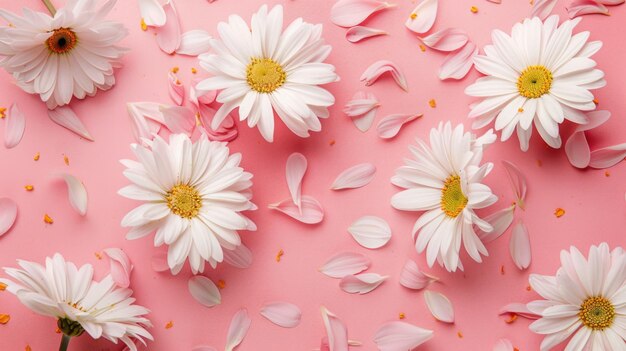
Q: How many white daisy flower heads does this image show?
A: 7